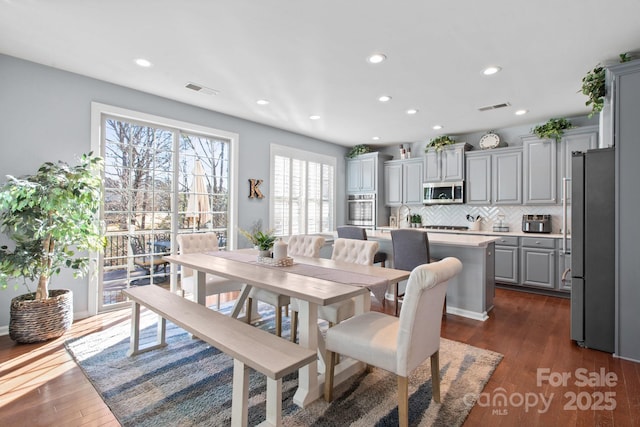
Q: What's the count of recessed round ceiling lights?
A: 10